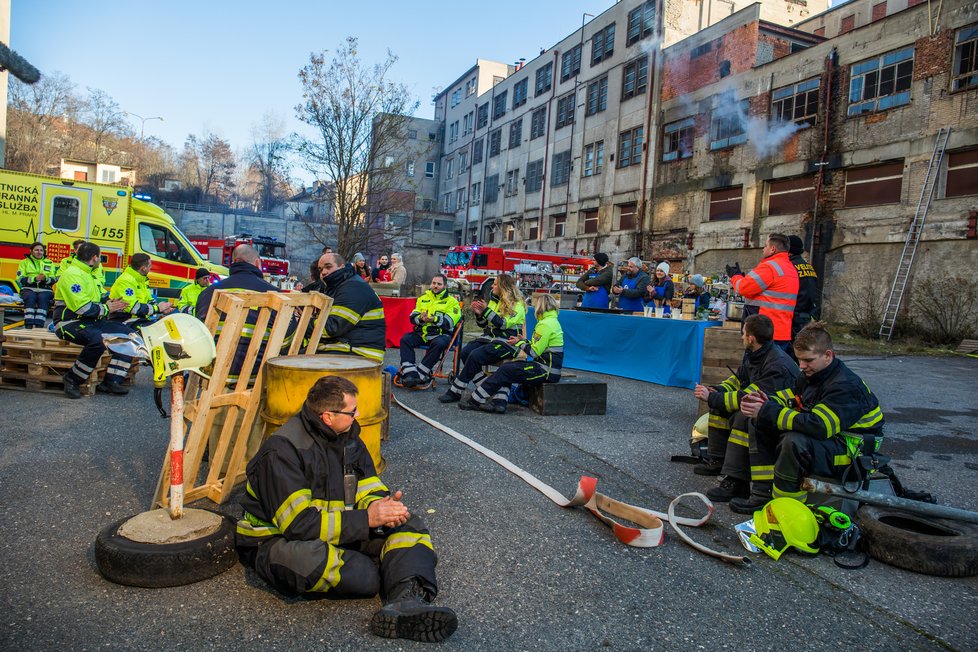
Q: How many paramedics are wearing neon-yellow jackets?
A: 8